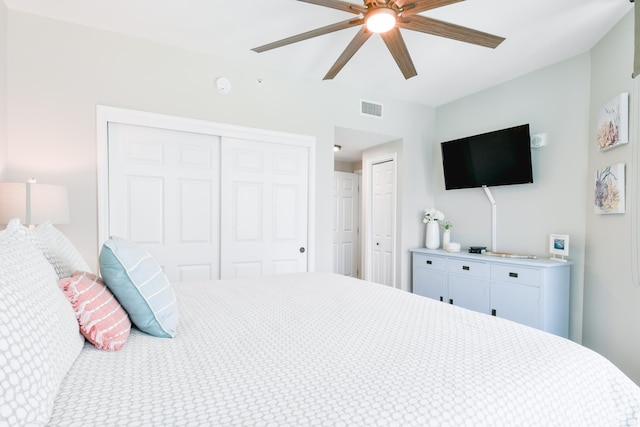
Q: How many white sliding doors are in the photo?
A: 2